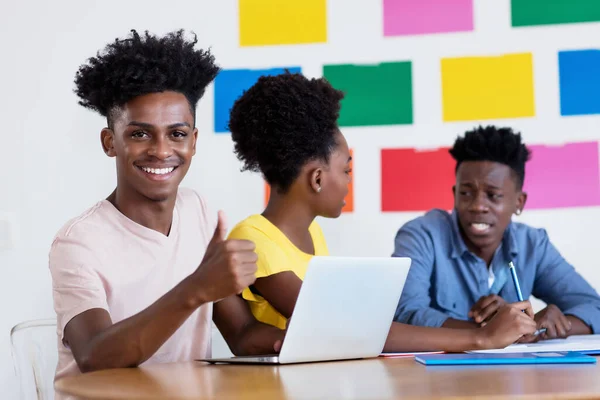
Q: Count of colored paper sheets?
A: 10